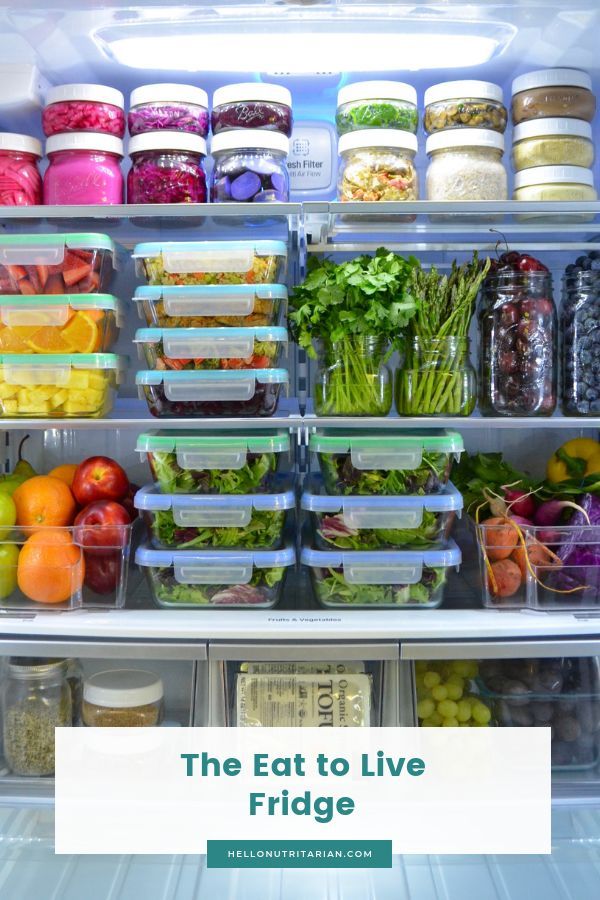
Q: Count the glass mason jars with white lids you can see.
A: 15